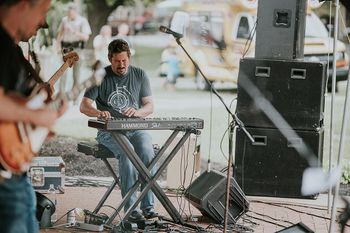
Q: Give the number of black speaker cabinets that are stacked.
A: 3